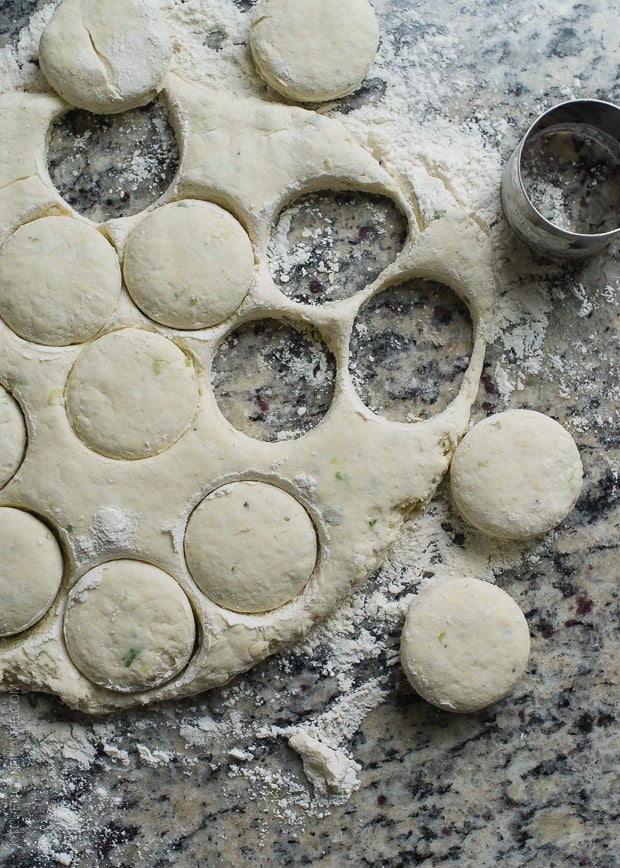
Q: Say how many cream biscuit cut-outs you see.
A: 11